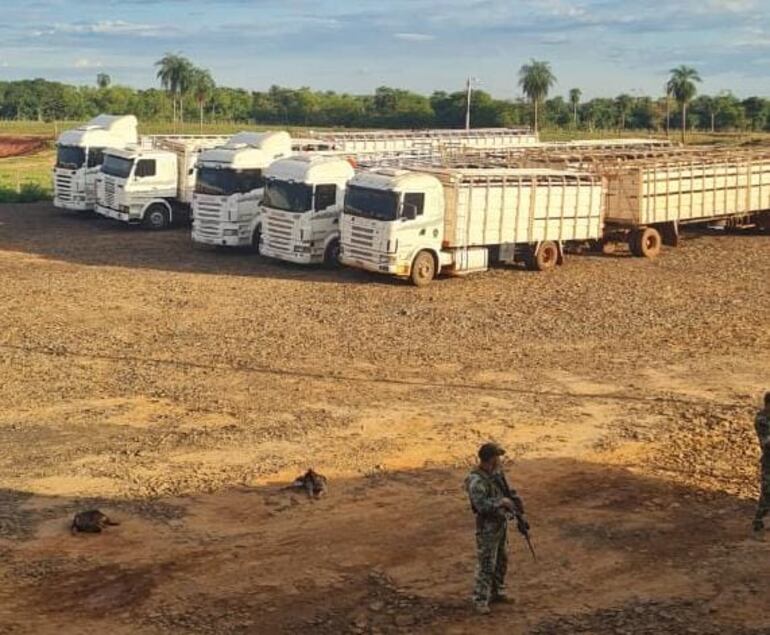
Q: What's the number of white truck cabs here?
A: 5